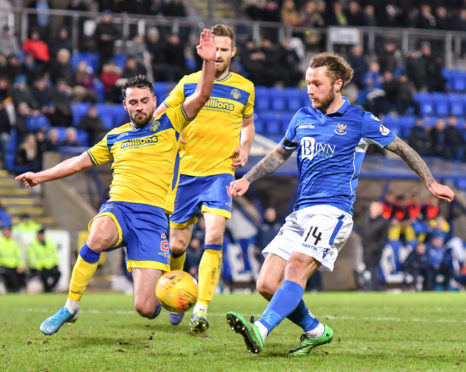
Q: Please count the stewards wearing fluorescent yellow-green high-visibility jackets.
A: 3